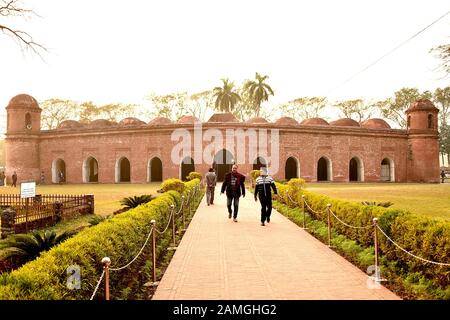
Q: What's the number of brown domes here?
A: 12